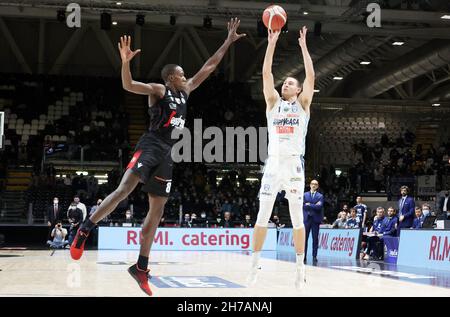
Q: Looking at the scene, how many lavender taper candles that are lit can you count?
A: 0